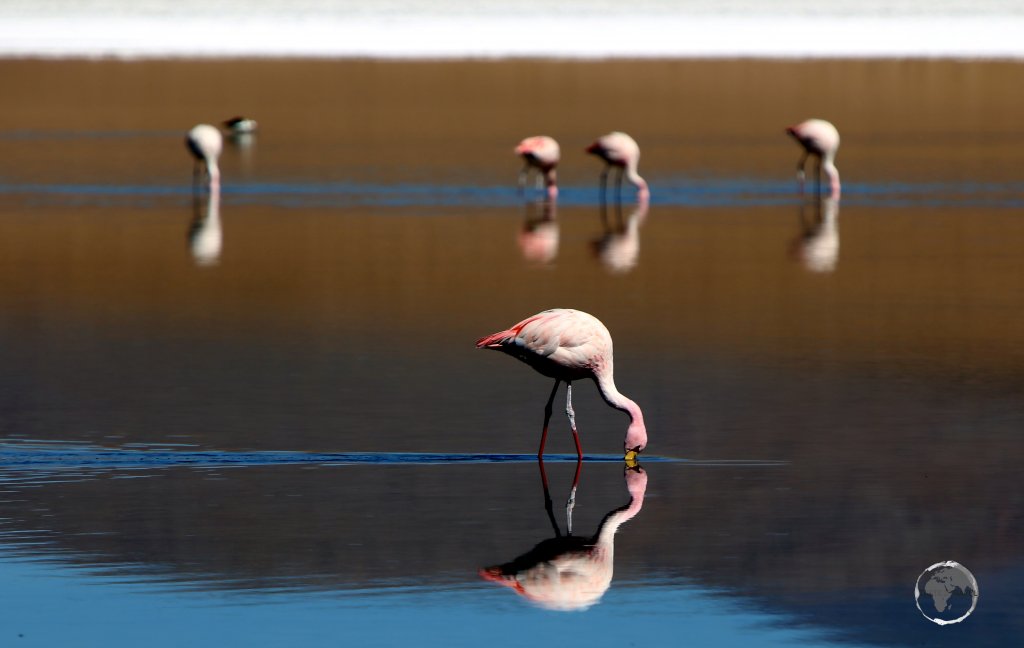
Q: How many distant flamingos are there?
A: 4